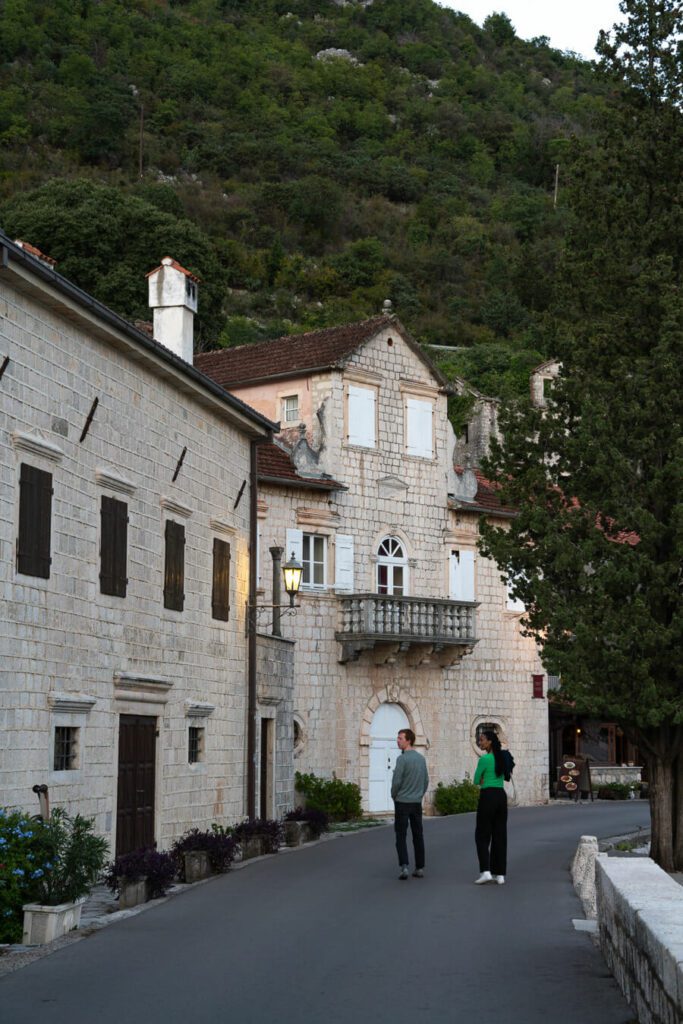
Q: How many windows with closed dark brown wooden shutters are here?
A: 4